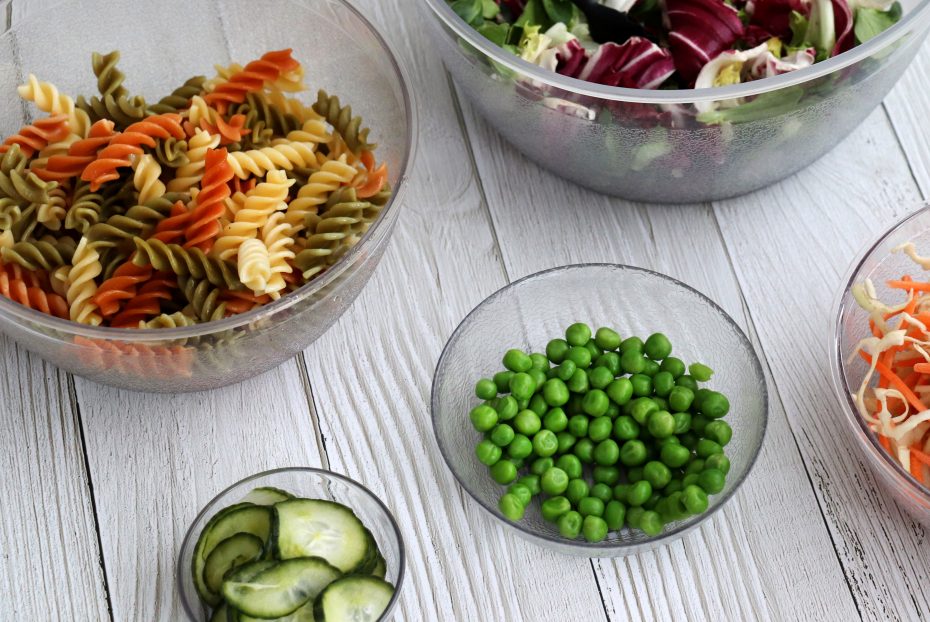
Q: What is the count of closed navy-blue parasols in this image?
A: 0